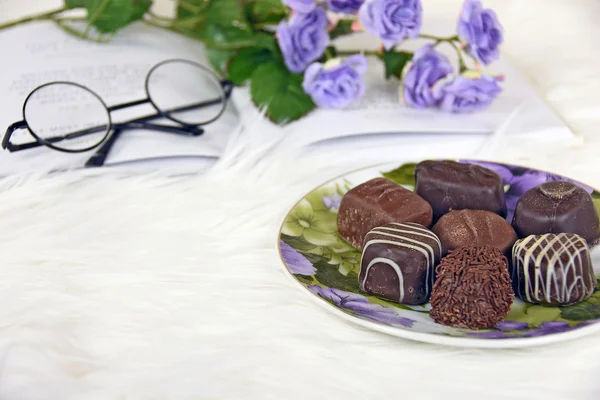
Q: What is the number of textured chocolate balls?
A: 1